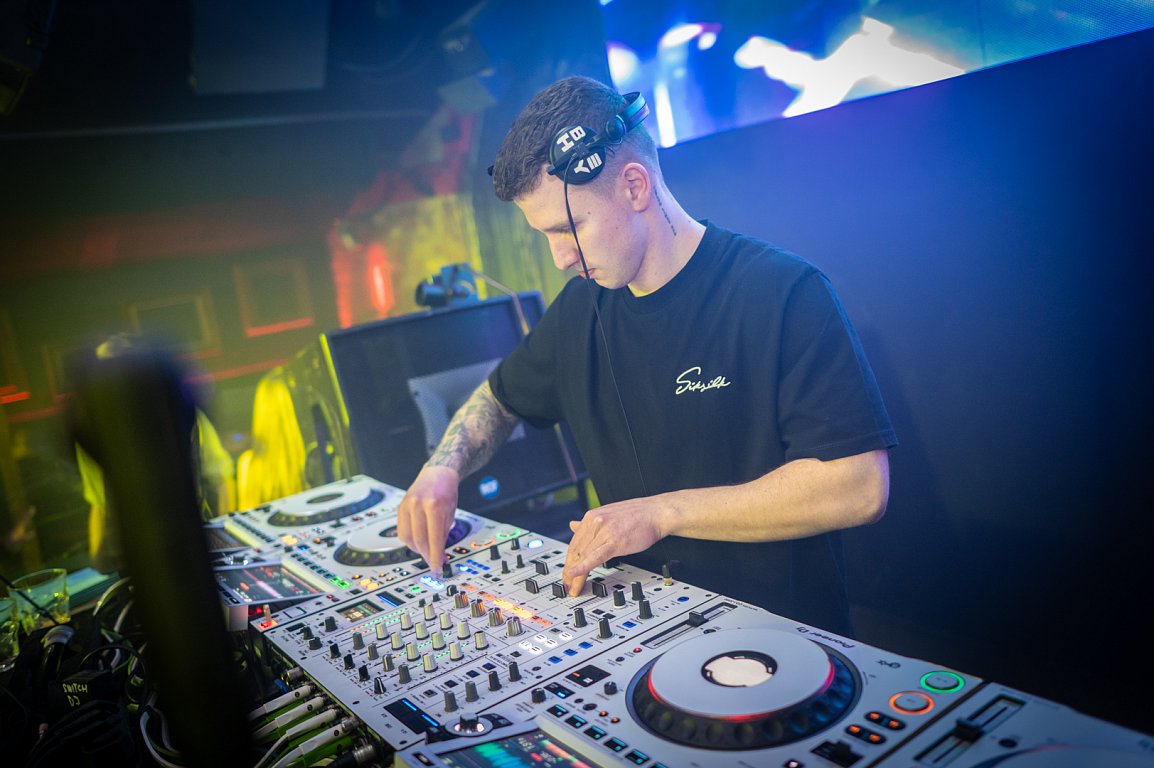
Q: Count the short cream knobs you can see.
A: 12